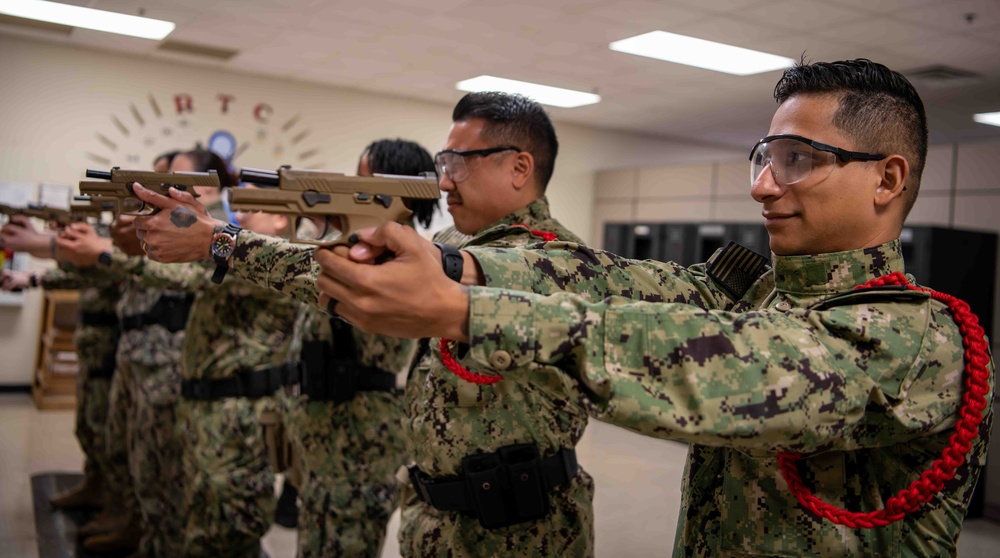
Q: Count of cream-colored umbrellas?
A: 0